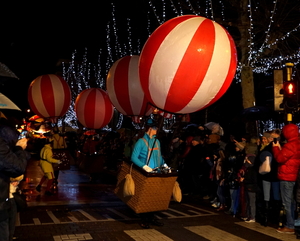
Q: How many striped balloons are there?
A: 4